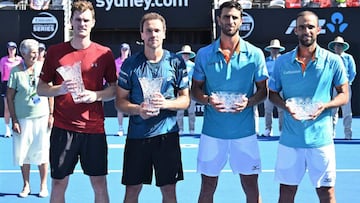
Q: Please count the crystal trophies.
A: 4